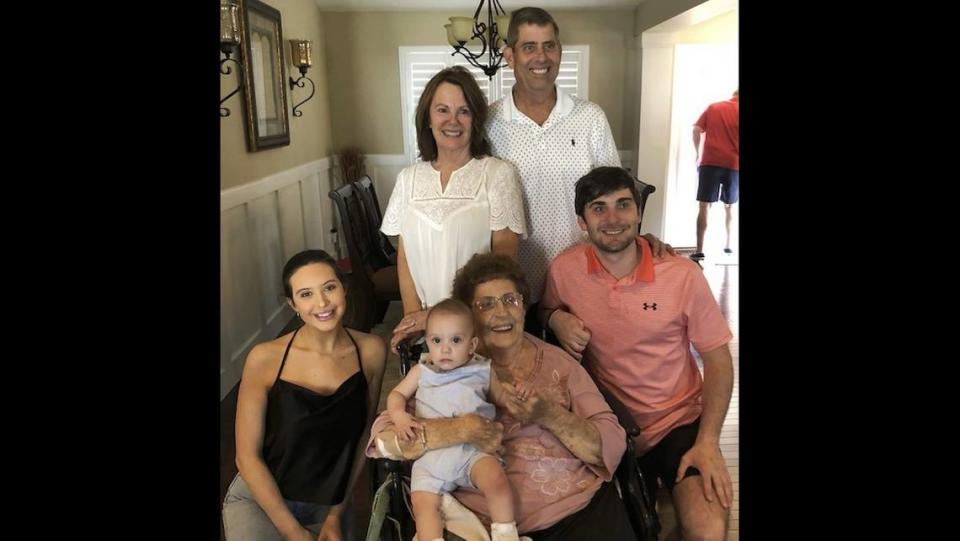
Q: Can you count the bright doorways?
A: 1